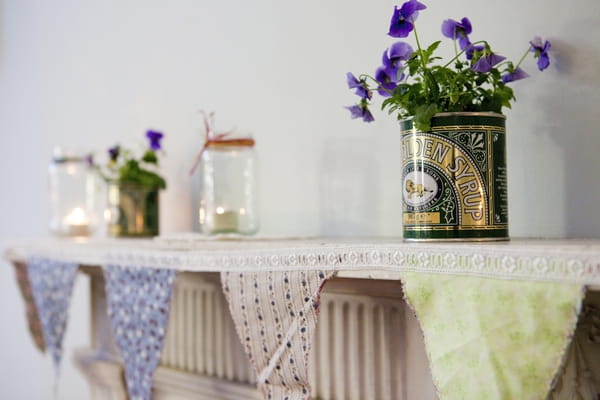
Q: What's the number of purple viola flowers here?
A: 13